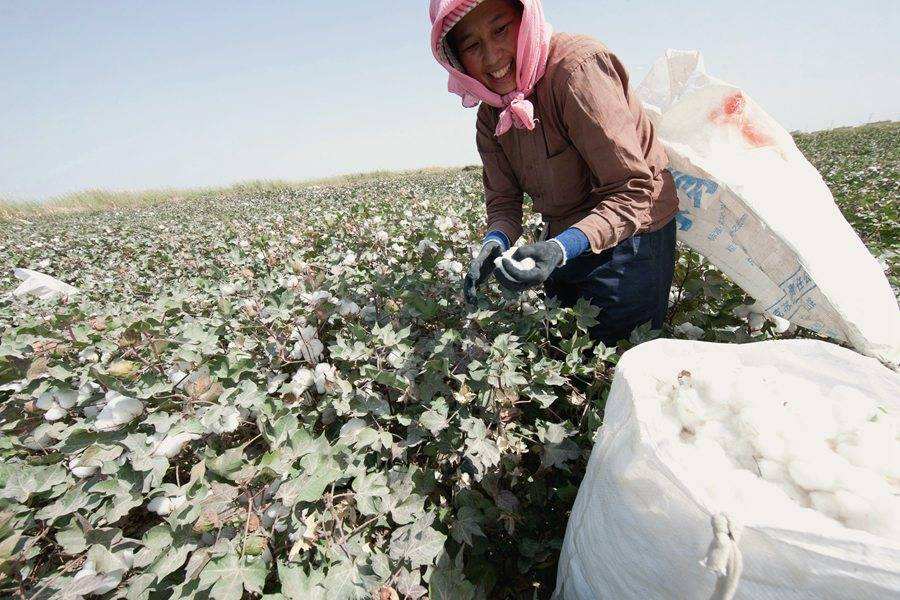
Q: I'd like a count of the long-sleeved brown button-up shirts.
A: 1